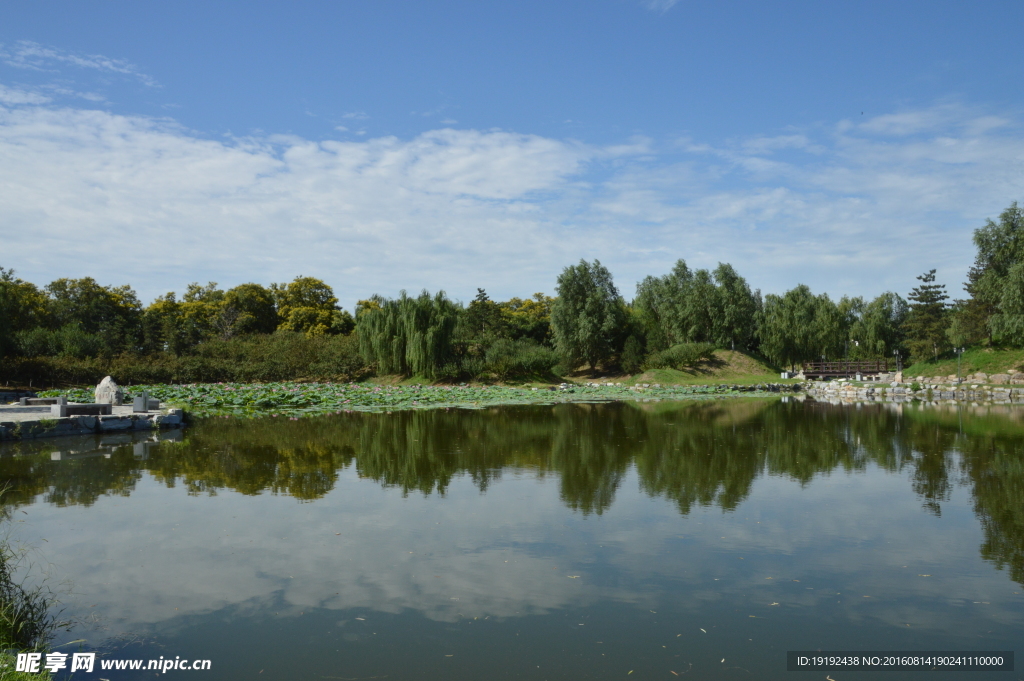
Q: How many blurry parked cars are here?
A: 0